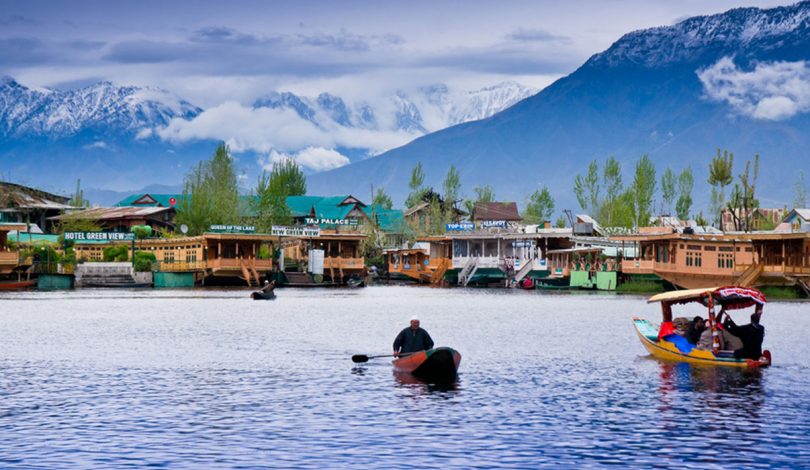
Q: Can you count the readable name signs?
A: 6